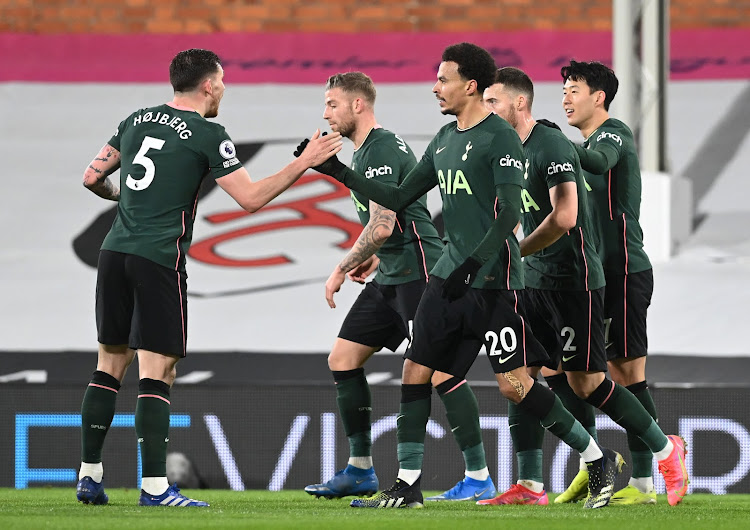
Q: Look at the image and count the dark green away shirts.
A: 5